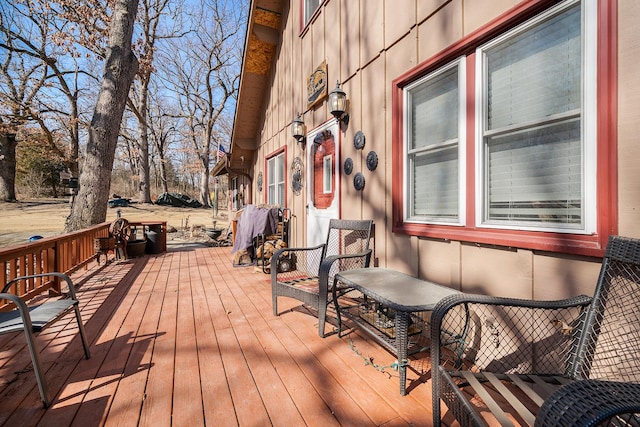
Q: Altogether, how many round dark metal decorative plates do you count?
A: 4